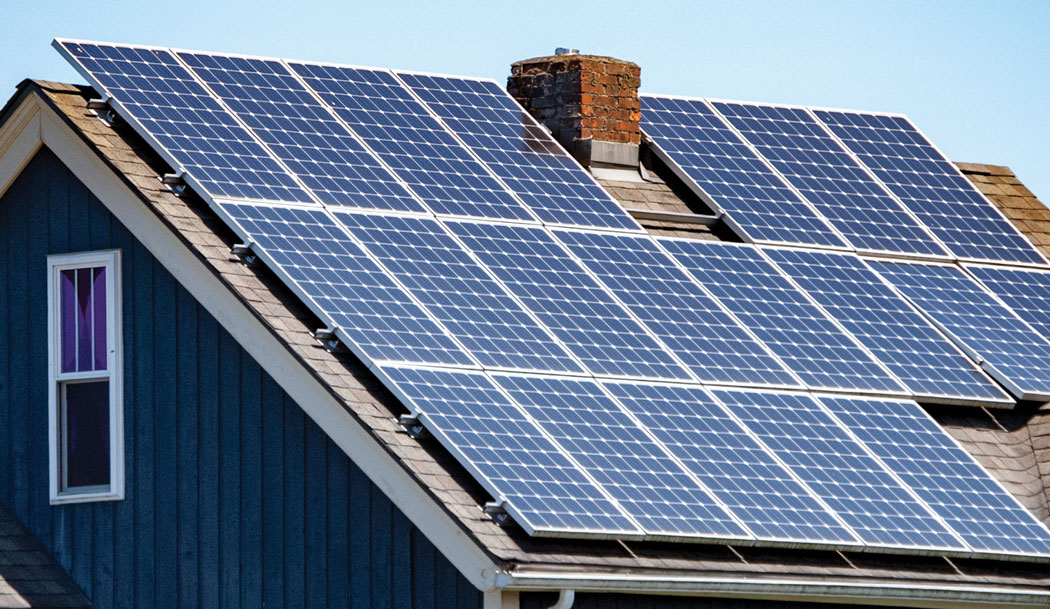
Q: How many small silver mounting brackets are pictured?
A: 6